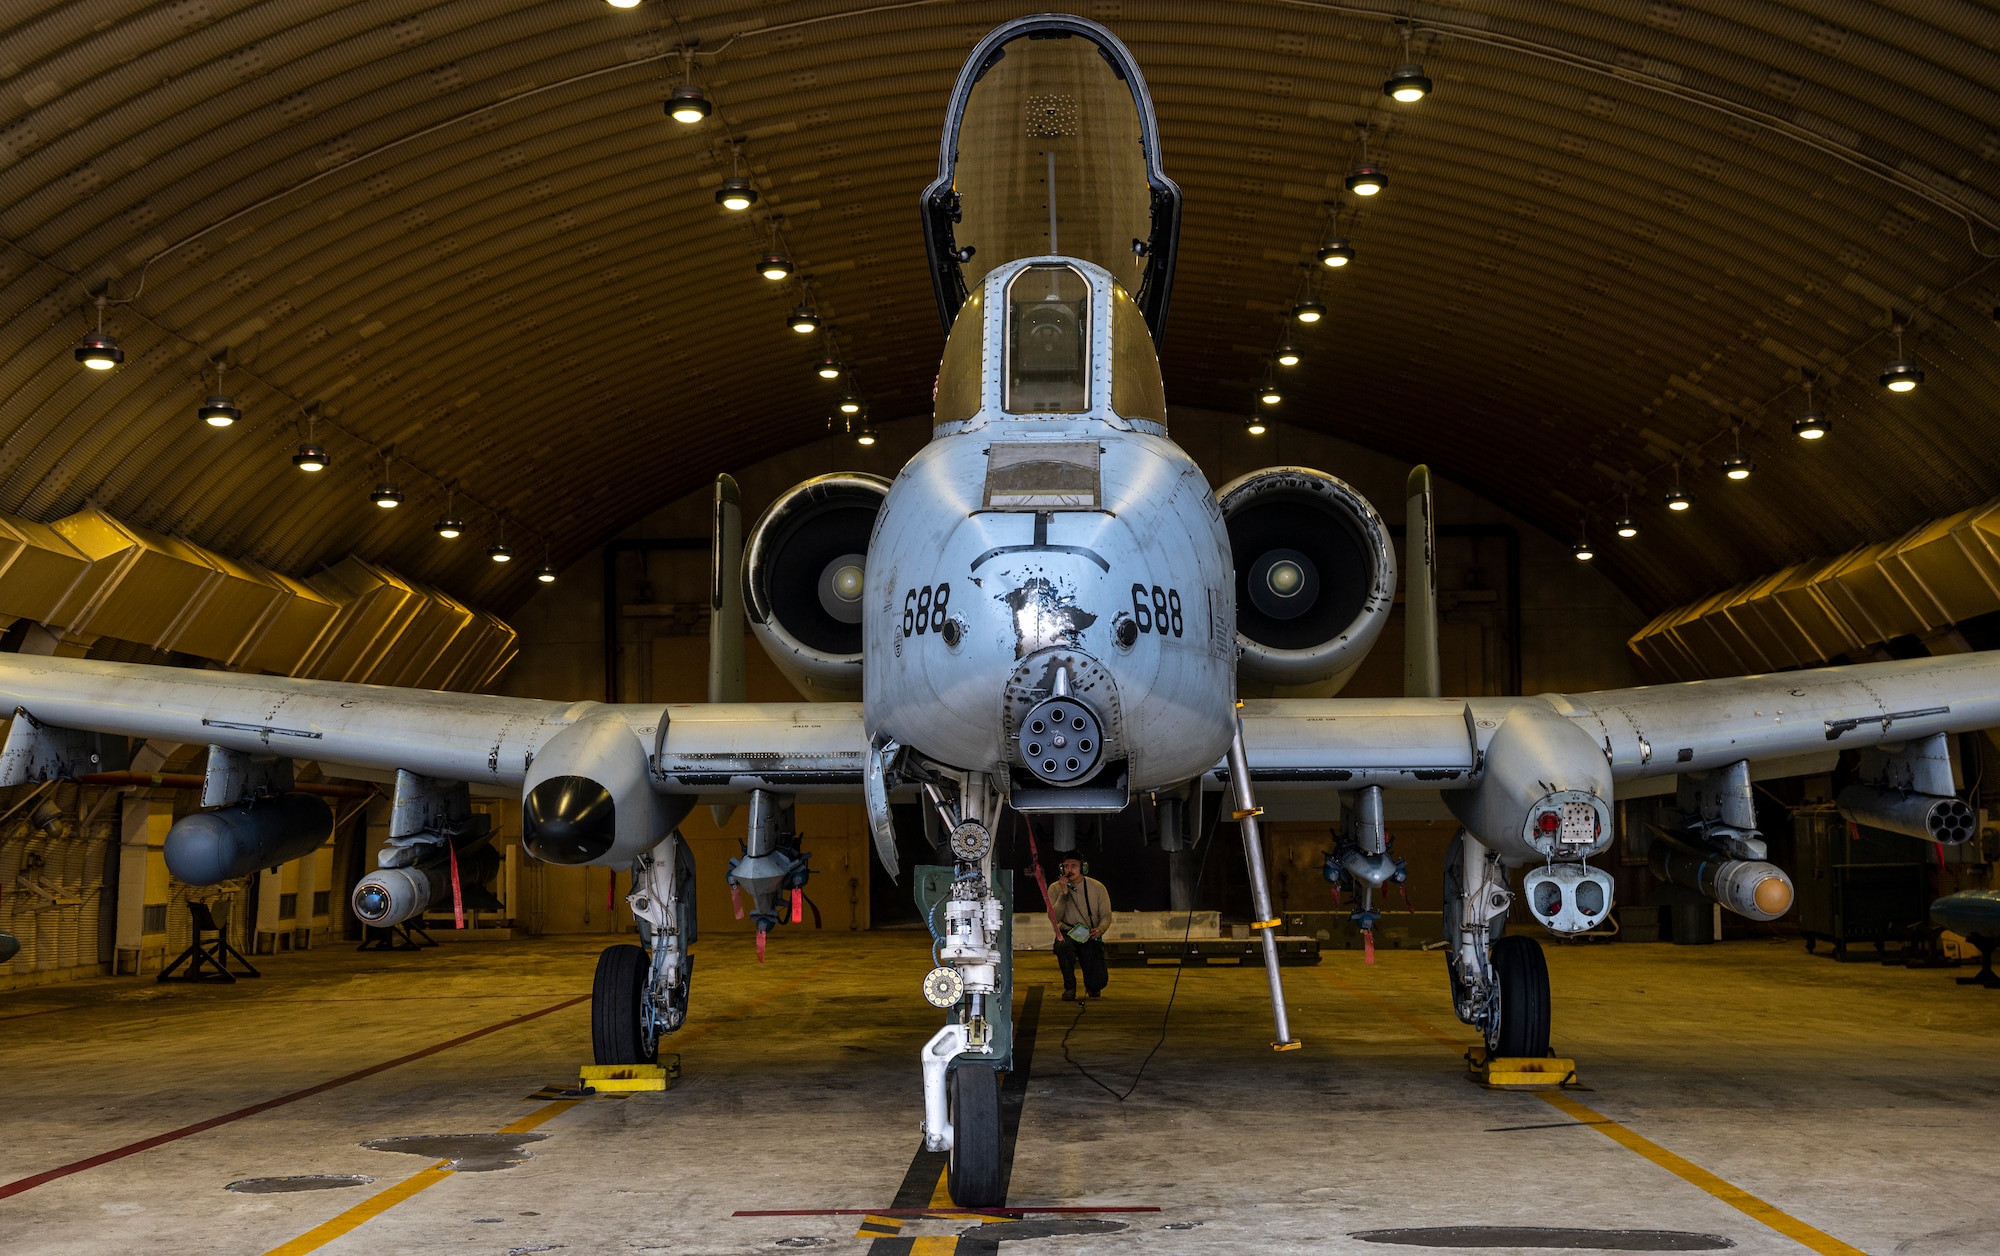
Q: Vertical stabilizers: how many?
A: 2